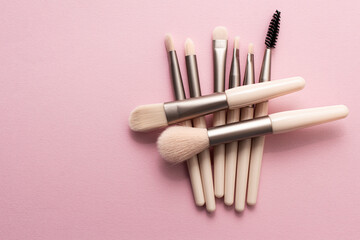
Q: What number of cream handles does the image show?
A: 8